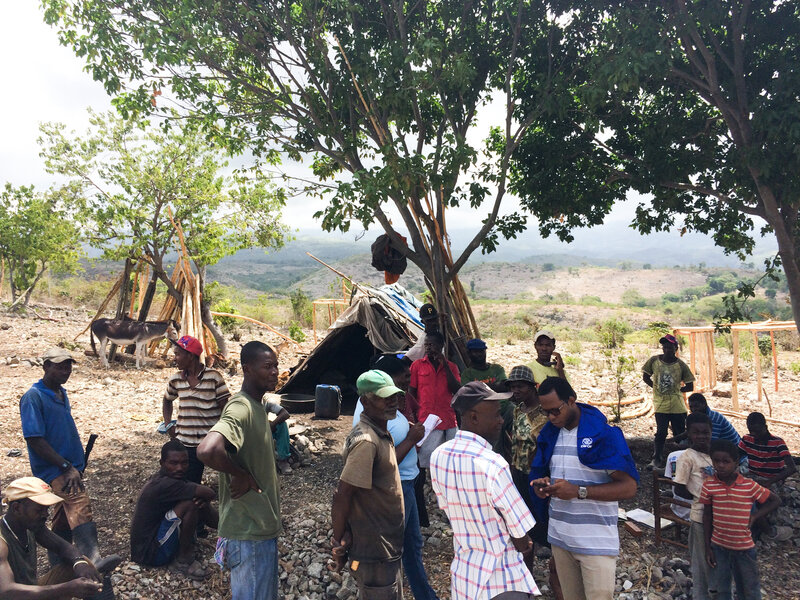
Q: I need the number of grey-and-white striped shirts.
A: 1